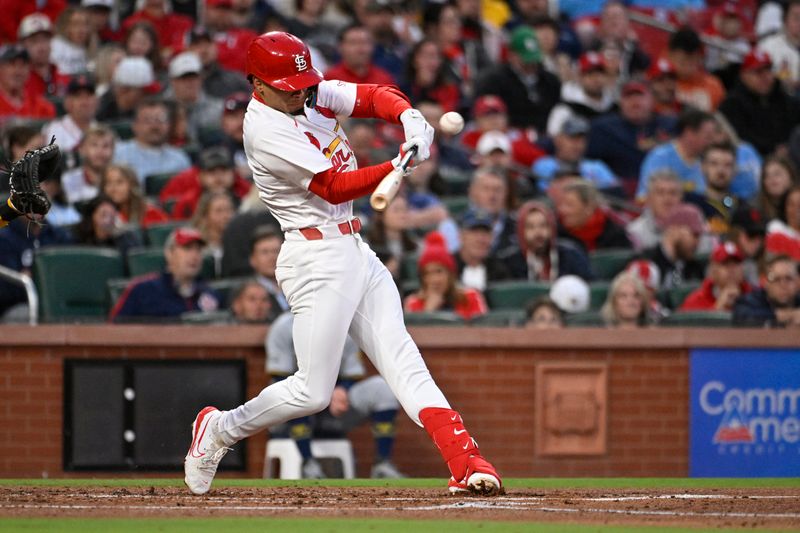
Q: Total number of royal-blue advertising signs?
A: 1